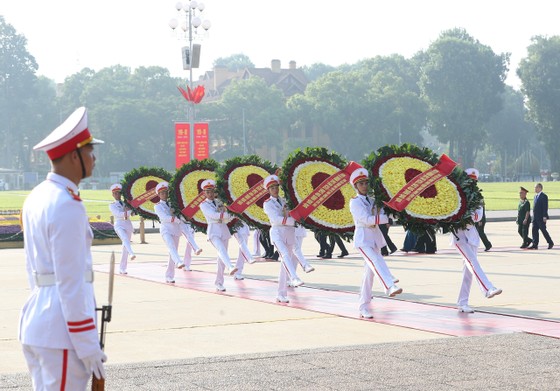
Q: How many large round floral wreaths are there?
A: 5